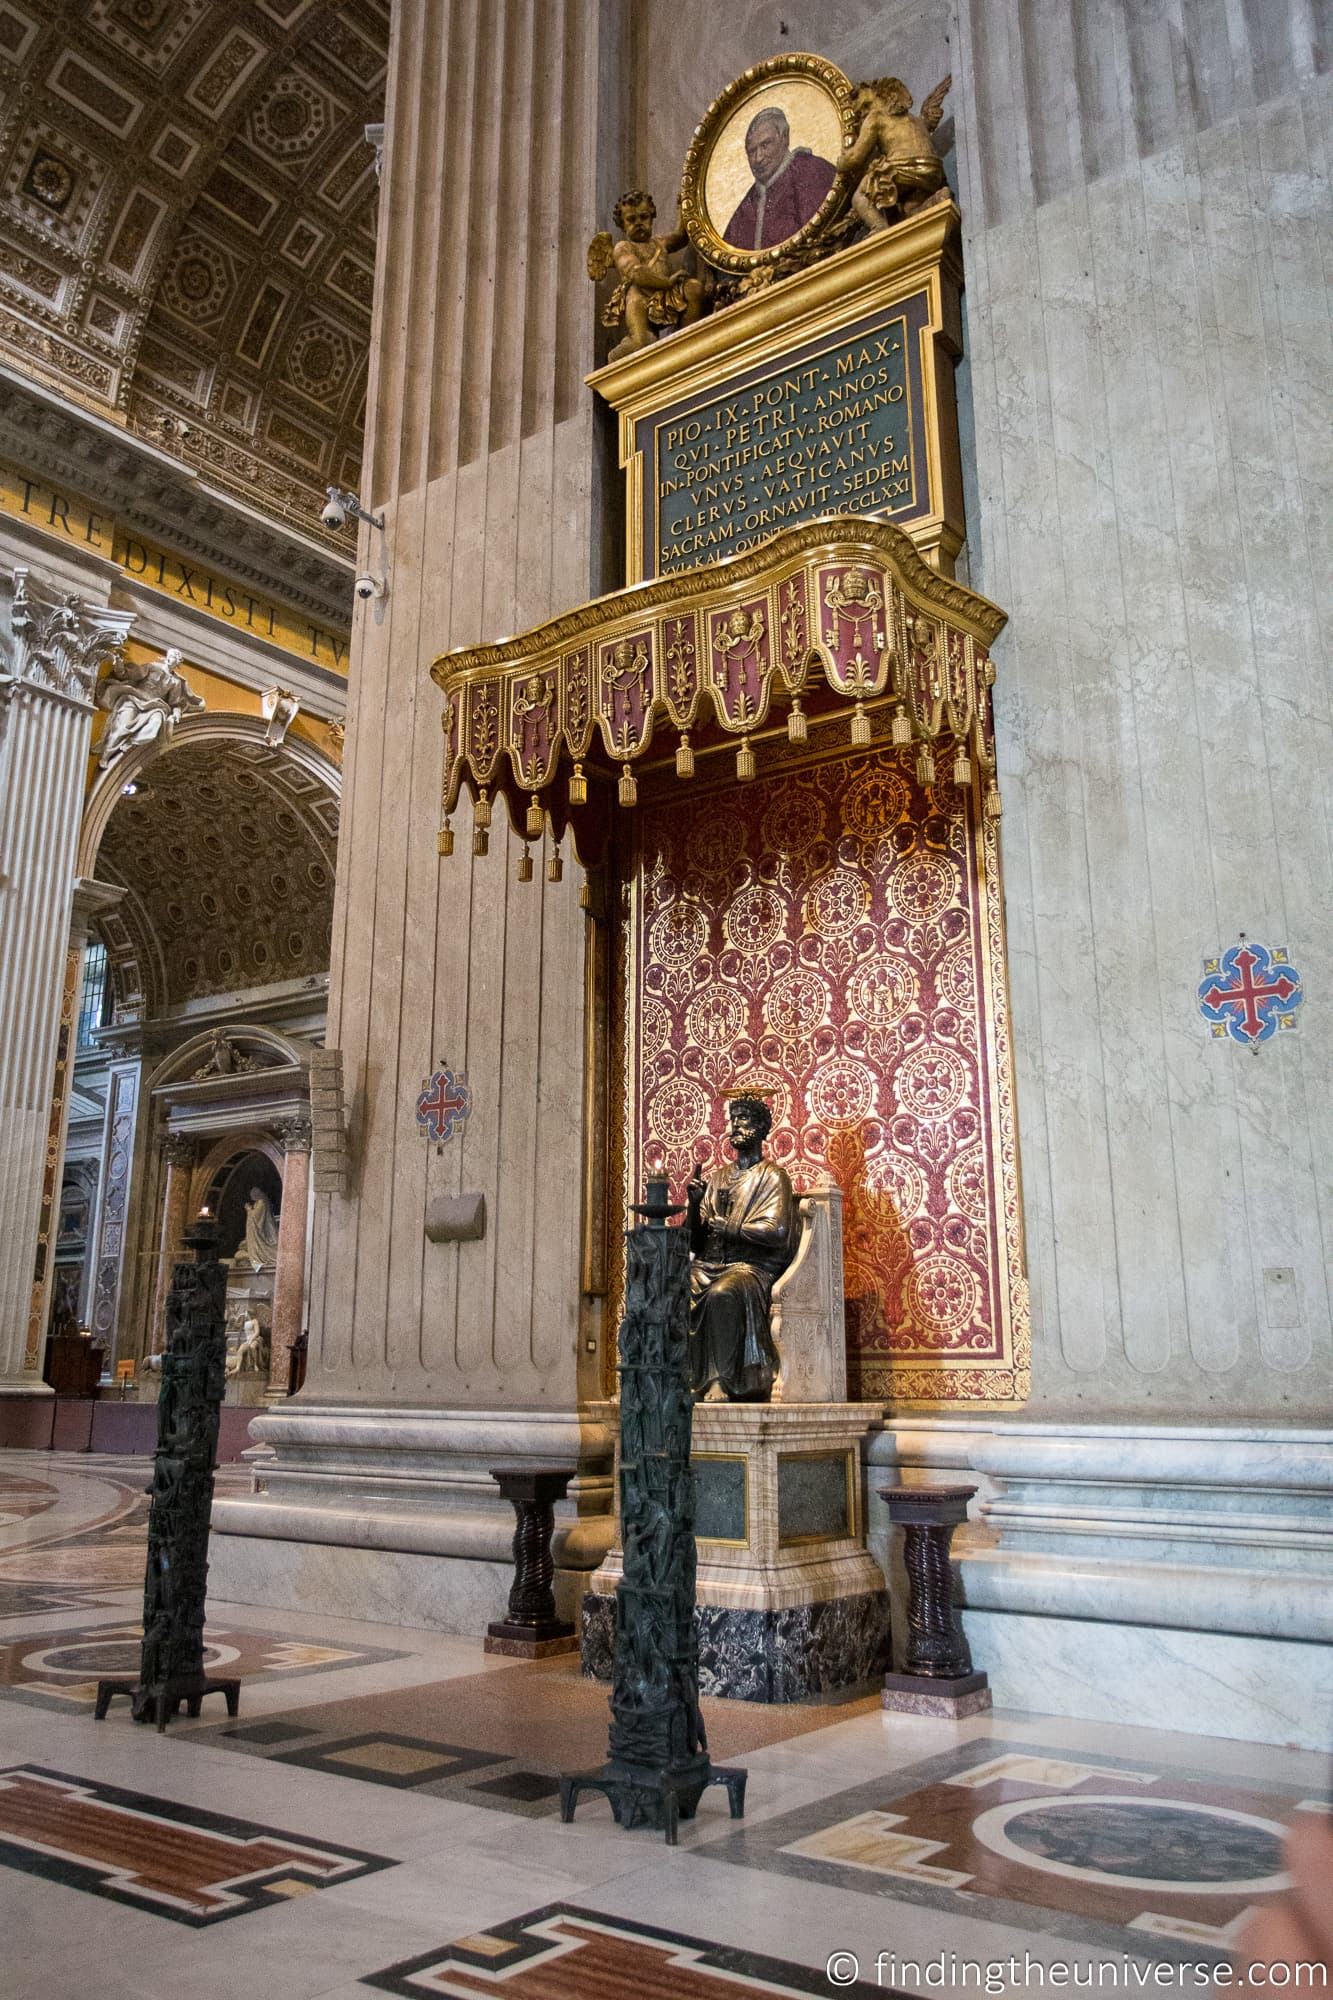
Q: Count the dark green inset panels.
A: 2